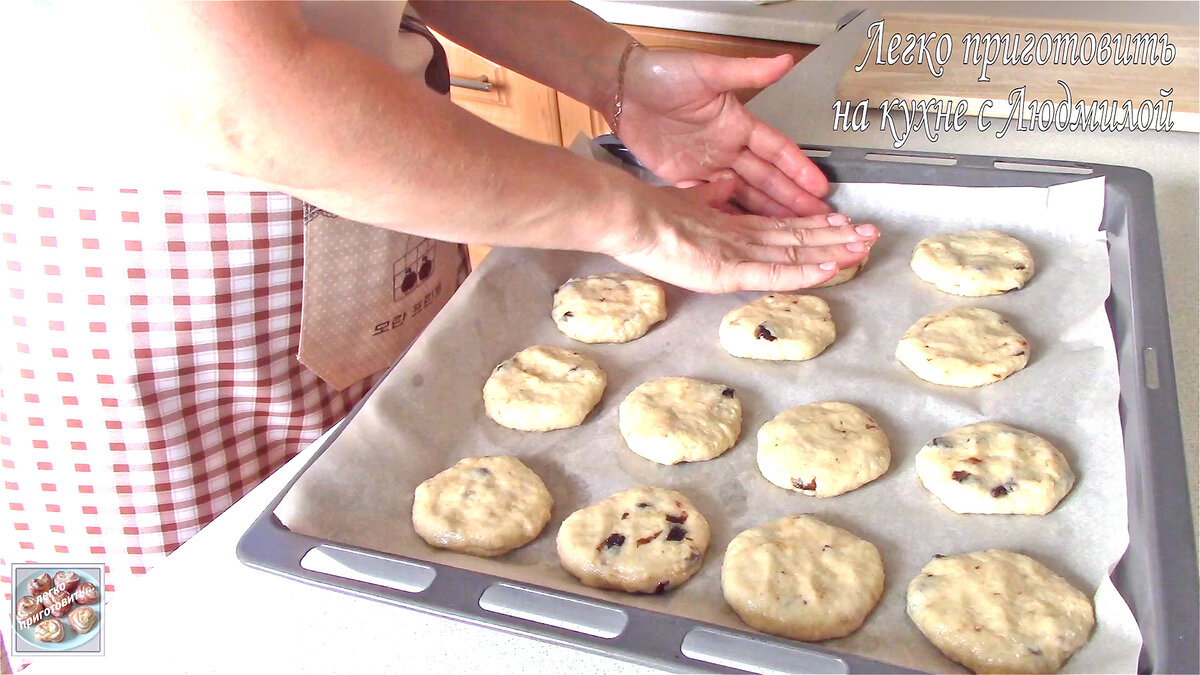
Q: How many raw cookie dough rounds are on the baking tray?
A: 13